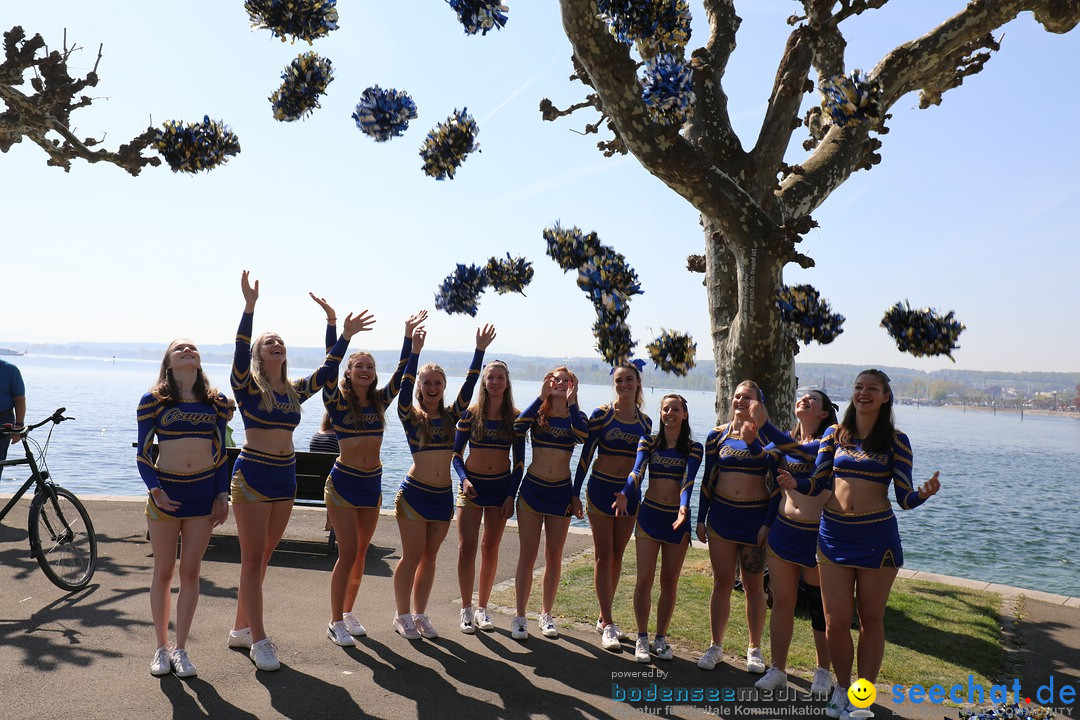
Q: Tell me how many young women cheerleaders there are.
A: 11